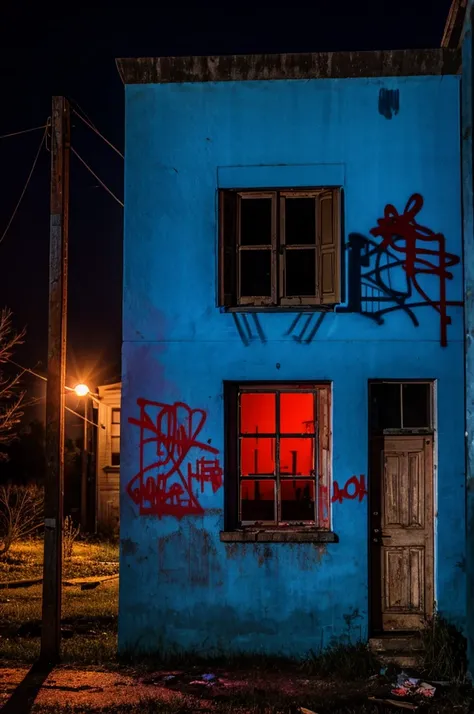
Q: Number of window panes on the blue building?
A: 12